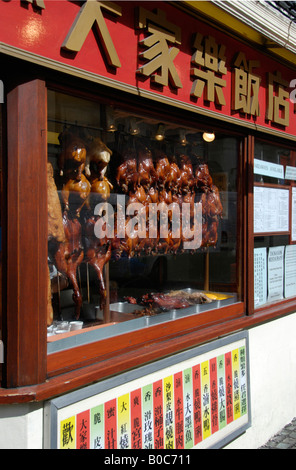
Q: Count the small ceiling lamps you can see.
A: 5